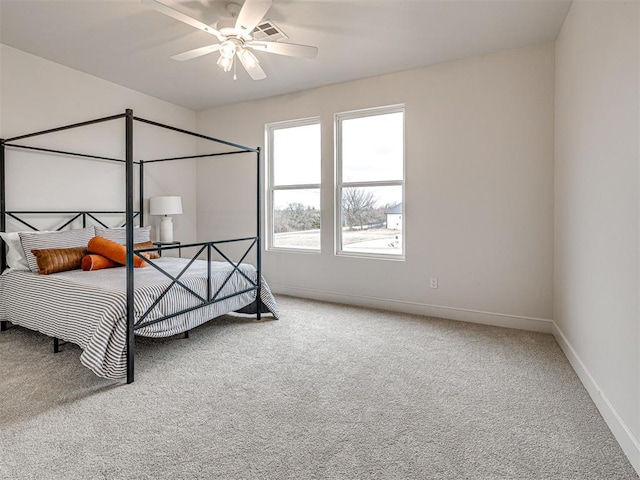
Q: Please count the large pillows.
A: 3